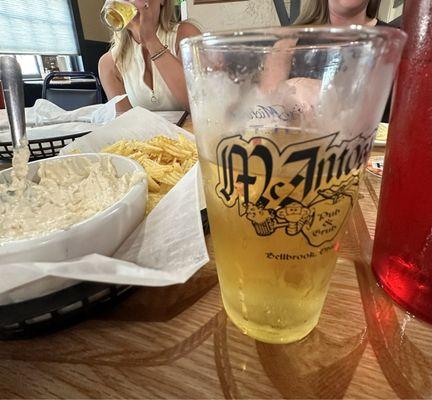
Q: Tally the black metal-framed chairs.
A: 1